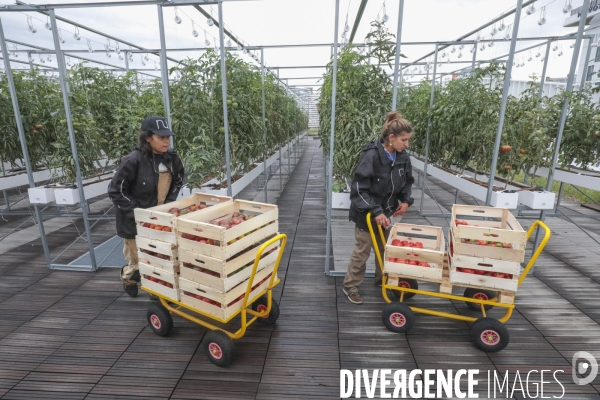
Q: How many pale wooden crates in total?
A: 9